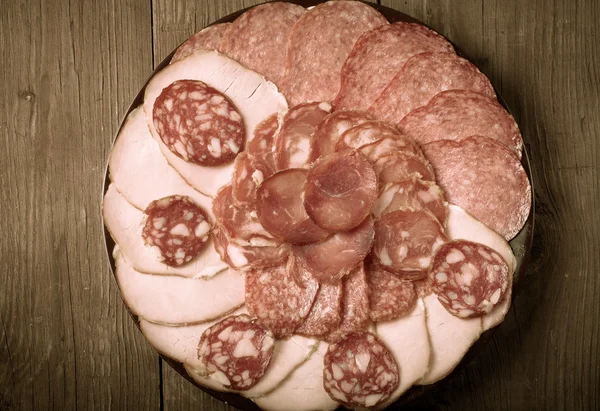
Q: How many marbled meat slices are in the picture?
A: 5